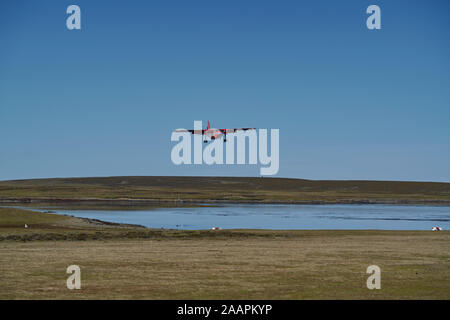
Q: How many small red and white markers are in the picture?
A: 2